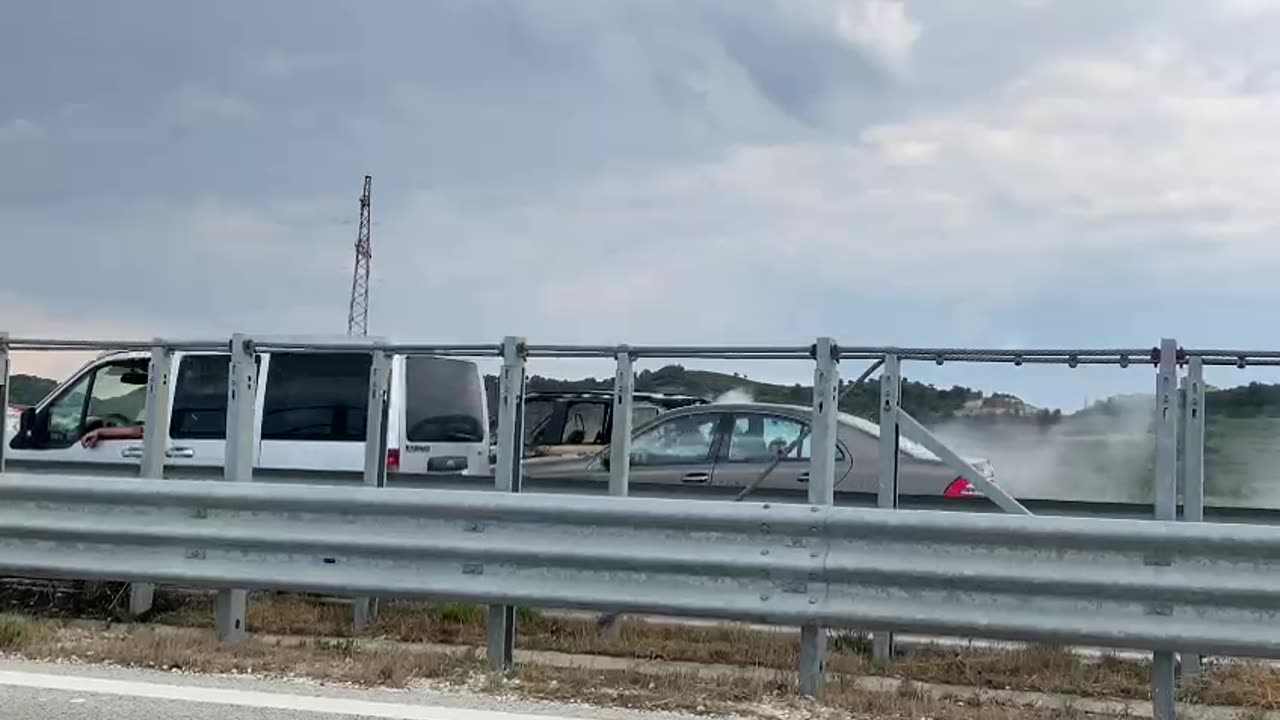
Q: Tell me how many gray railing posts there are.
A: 10